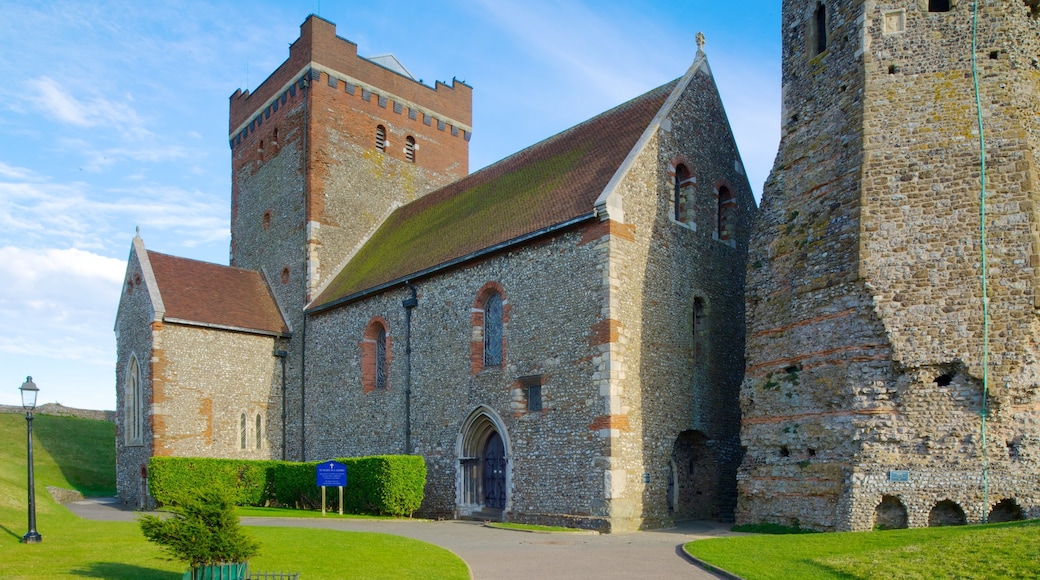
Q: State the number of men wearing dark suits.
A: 0